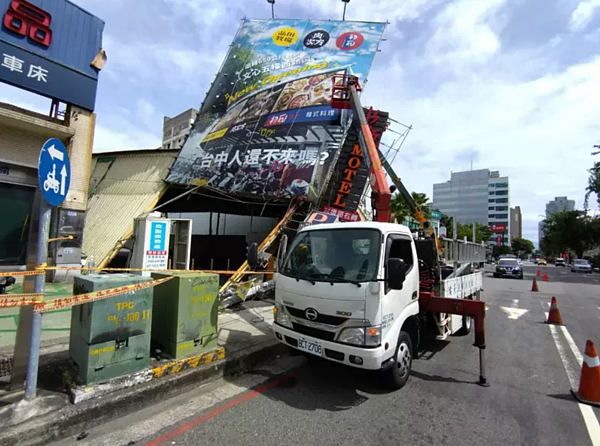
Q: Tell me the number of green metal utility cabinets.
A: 2